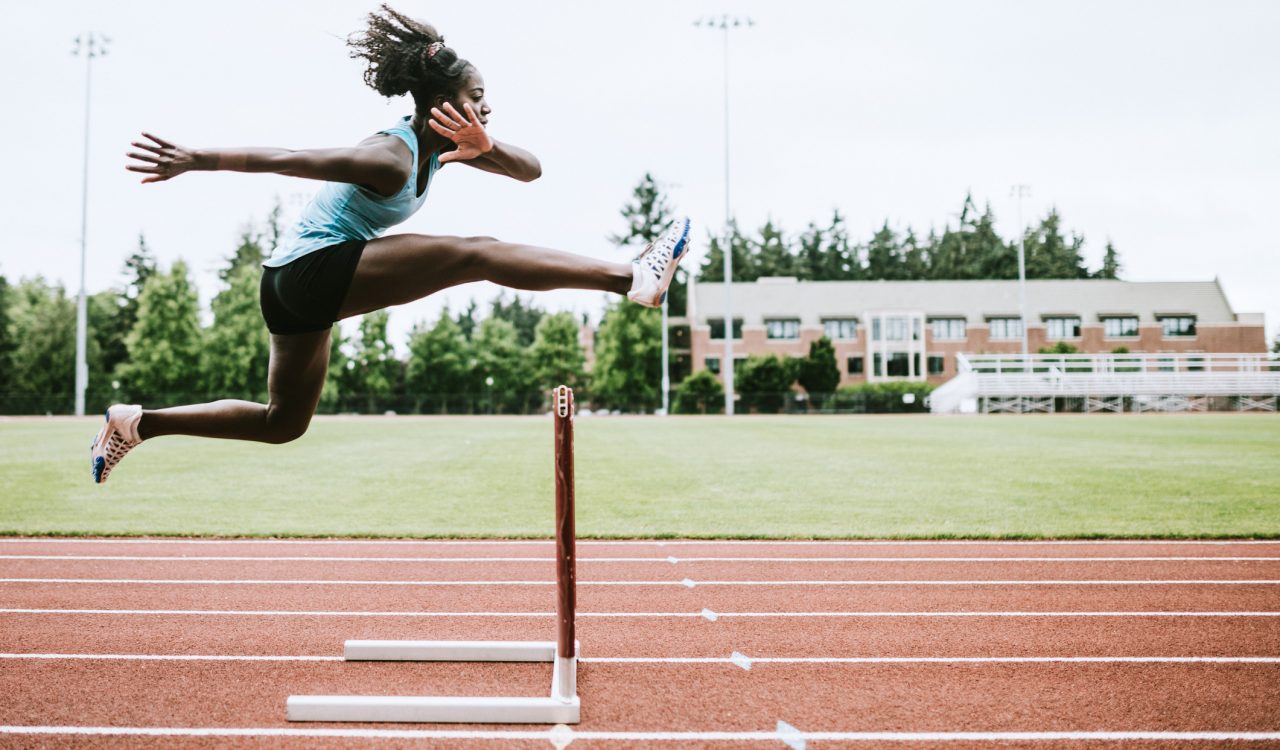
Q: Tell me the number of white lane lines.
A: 6